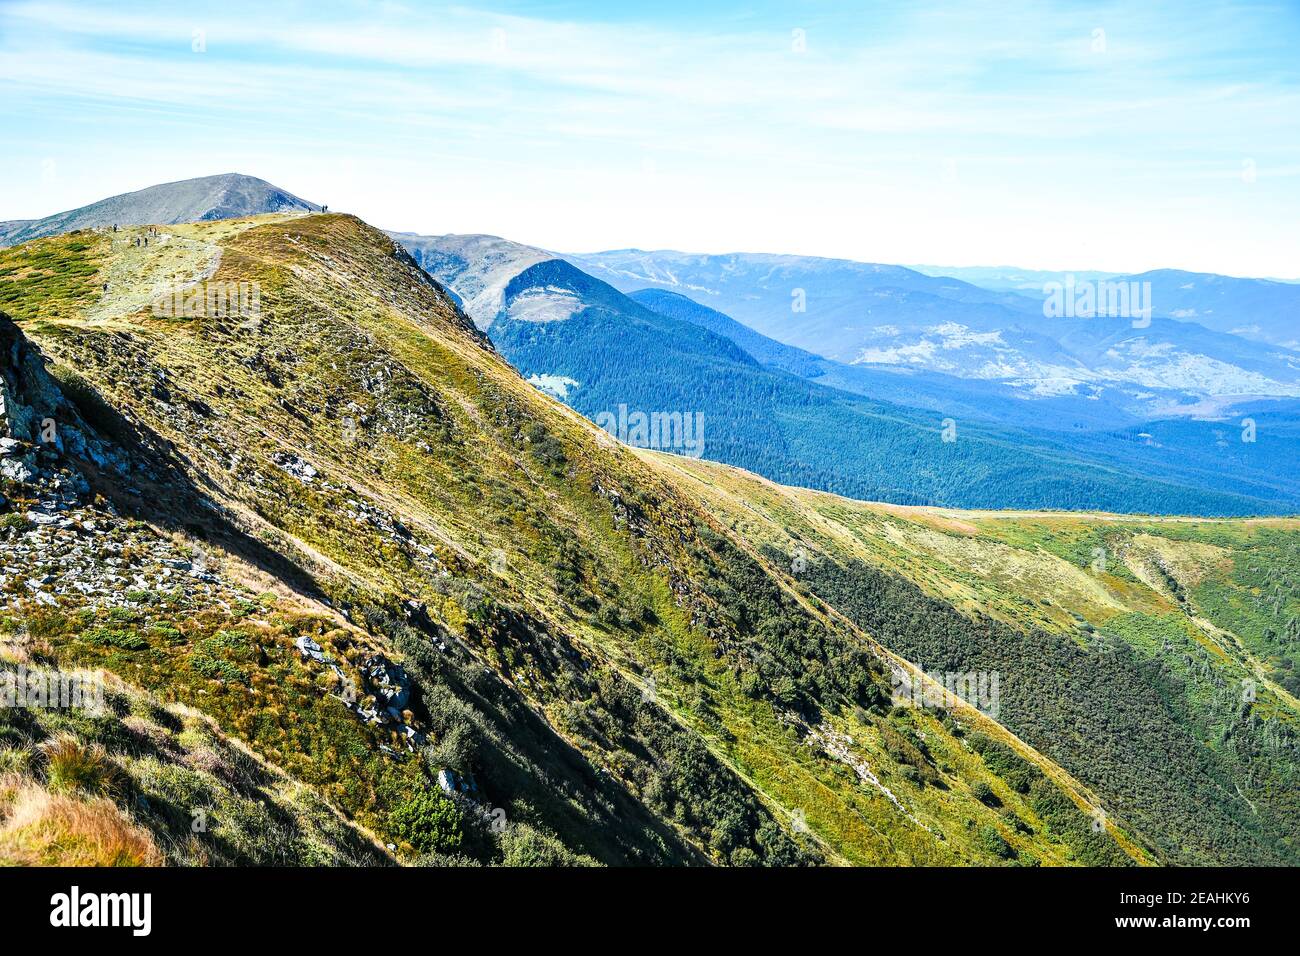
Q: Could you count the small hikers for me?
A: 9